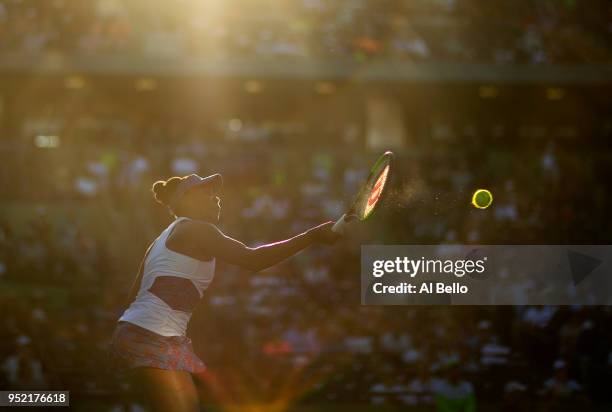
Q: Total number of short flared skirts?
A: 1